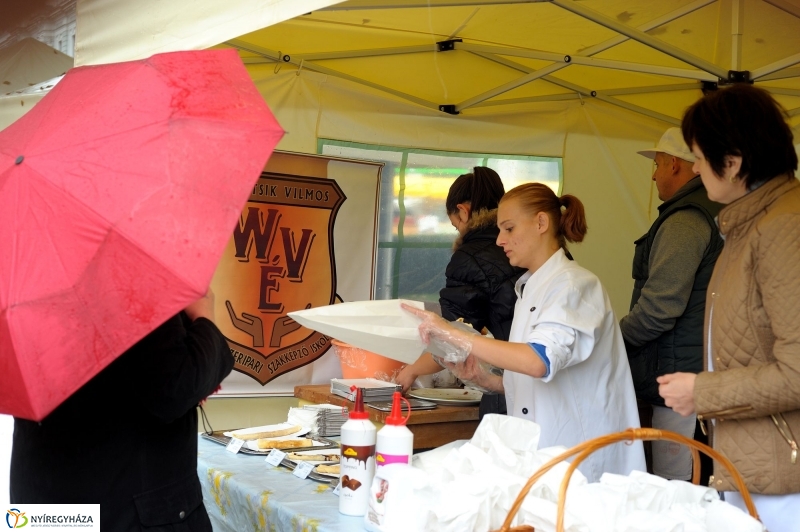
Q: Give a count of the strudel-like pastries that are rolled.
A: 4